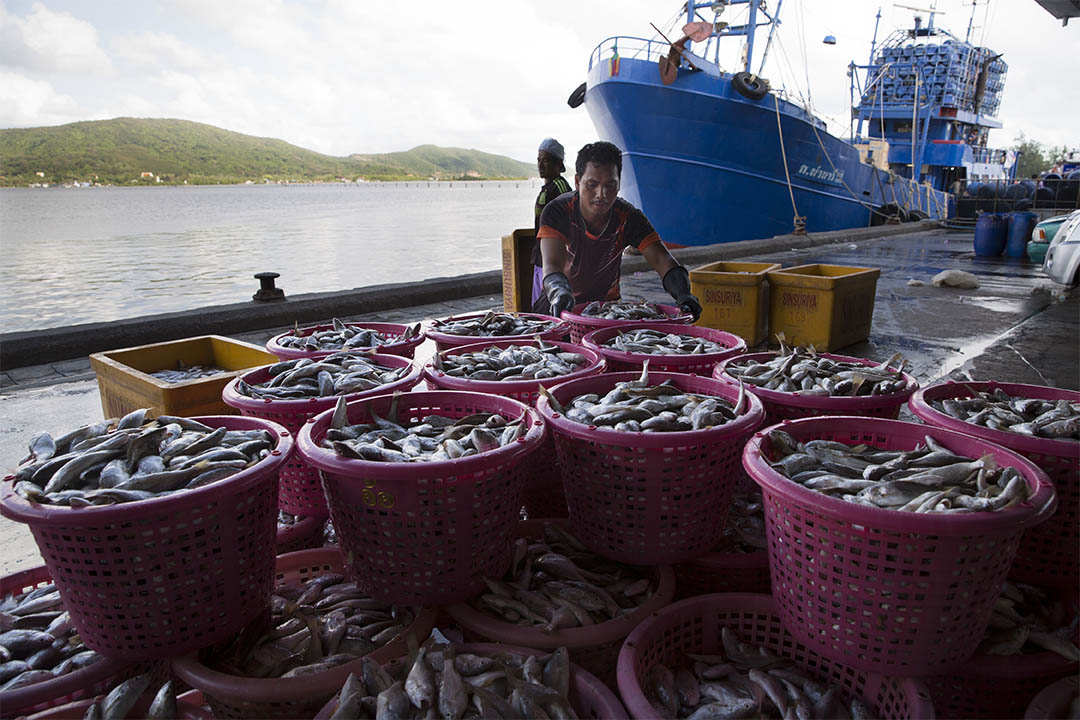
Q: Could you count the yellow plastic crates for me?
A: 4